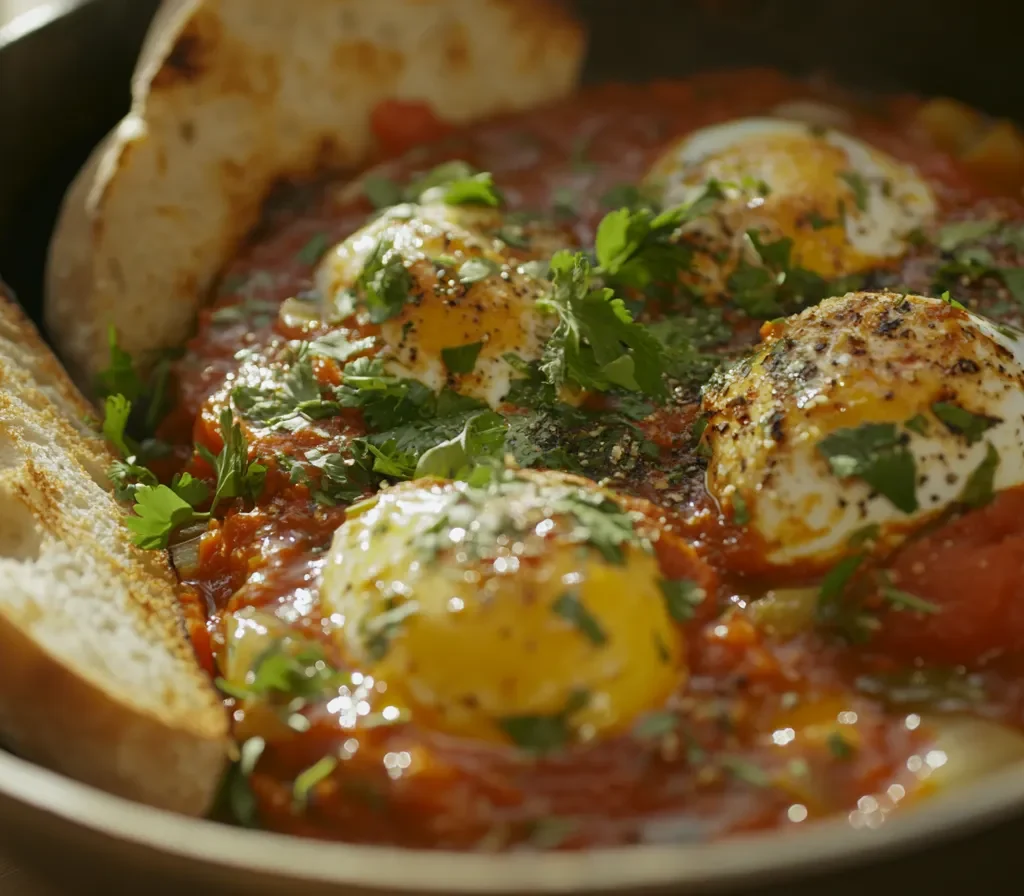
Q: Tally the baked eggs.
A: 4